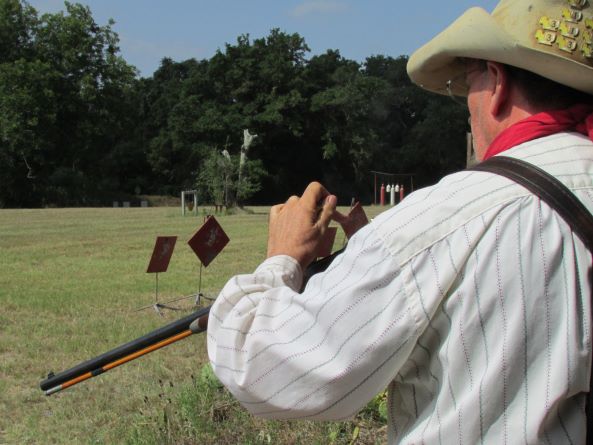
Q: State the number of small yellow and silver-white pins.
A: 9